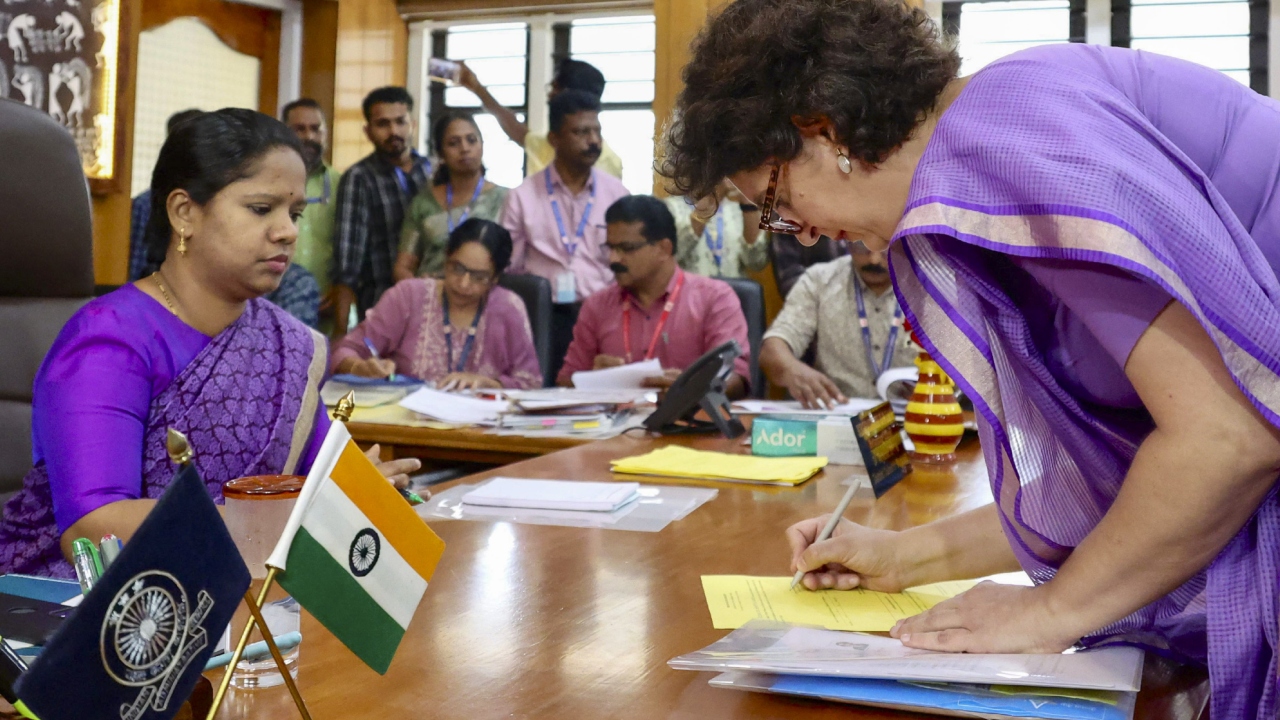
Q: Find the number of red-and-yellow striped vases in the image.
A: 1